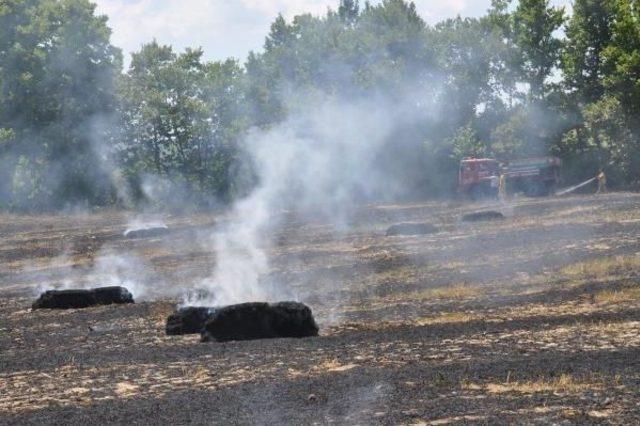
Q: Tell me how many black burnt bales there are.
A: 6